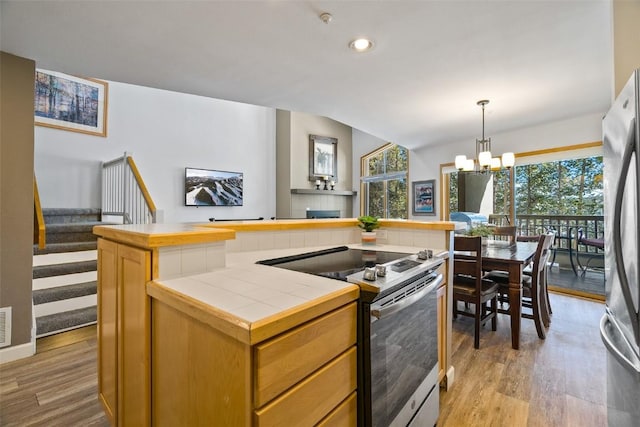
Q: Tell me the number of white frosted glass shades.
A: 5